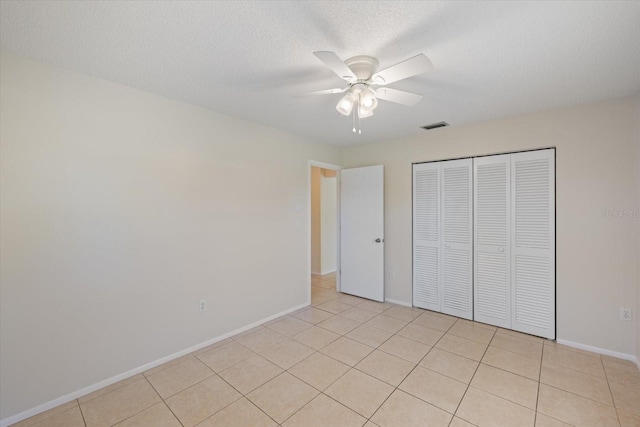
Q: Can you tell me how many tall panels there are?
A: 4